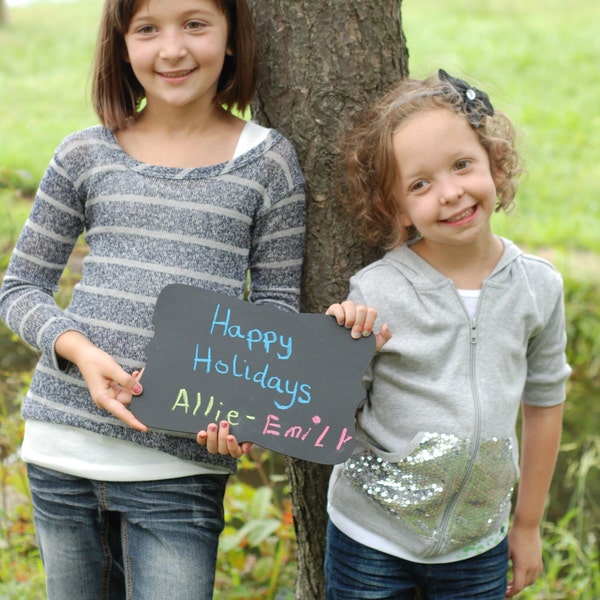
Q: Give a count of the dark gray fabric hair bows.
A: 1